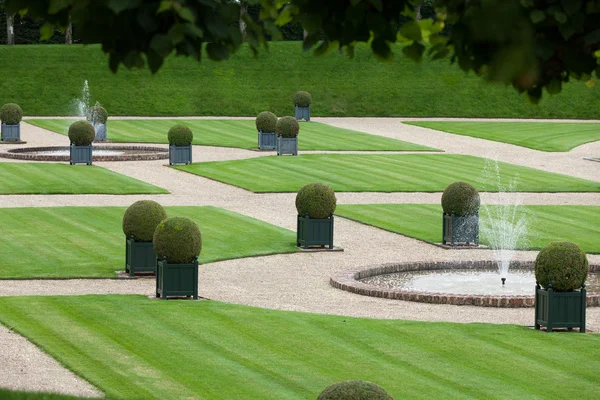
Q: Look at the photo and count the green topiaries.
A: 13